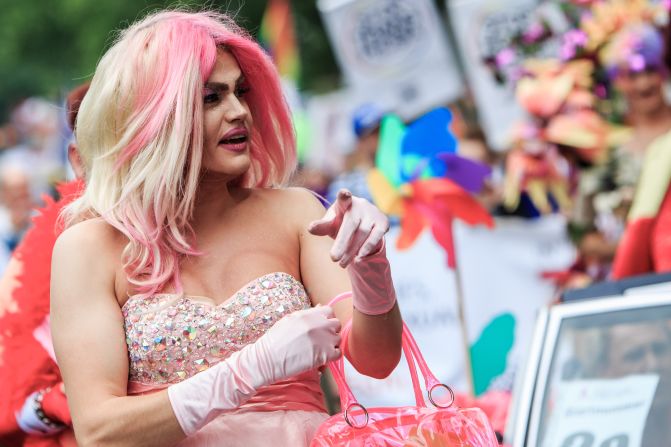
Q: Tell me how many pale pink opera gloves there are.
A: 2